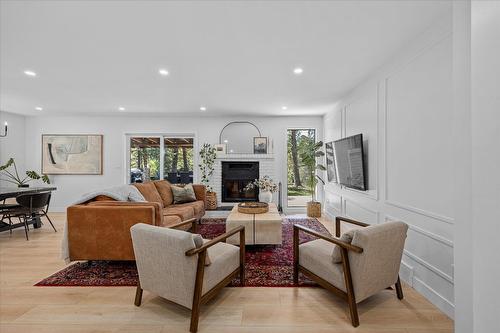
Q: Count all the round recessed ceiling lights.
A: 7